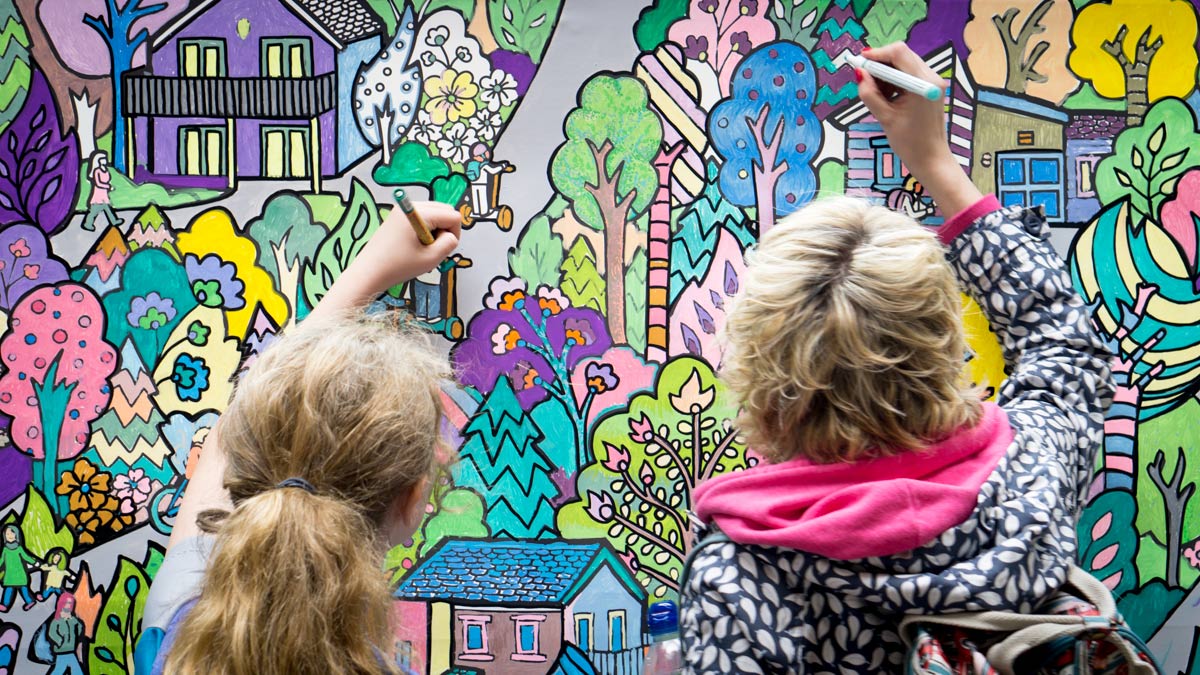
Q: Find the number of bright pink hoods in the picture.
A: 1